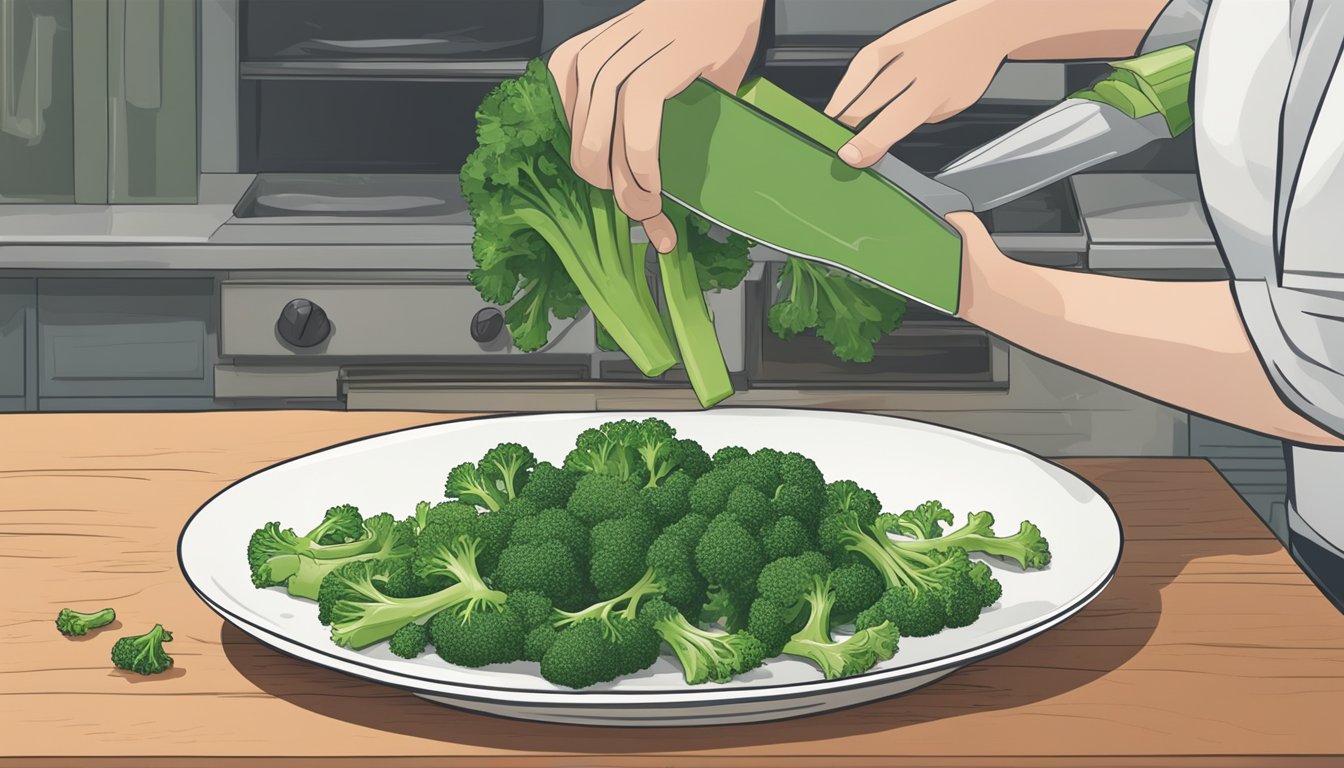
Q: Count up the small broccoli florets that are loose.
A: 2